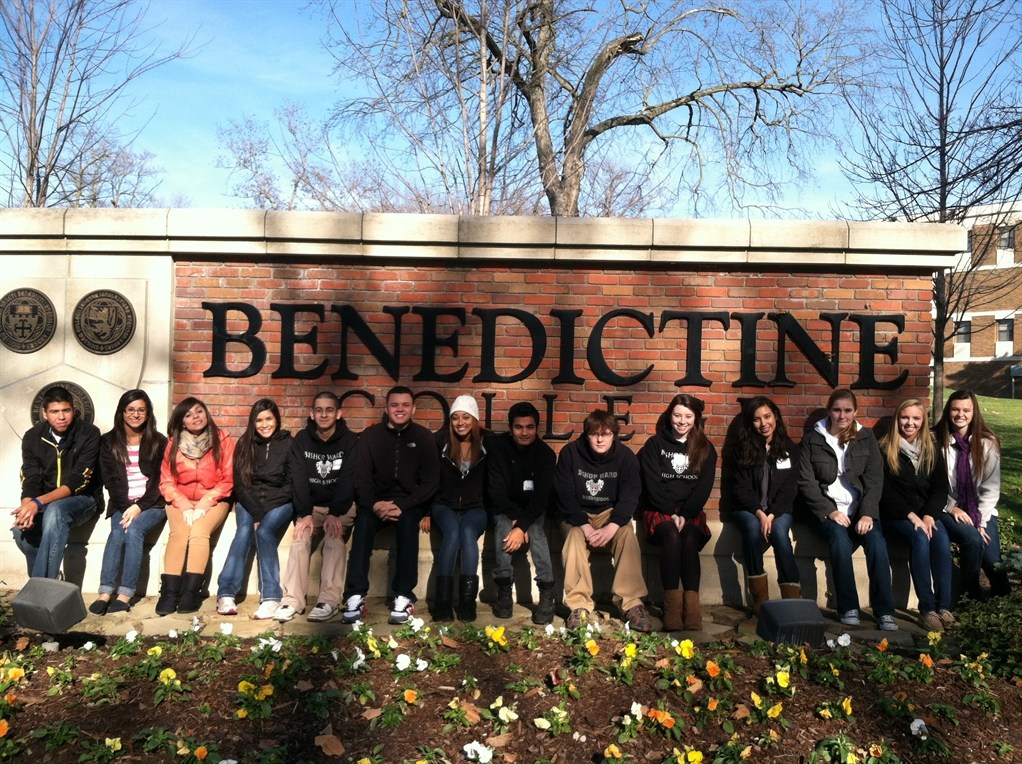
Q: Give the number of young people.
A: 14